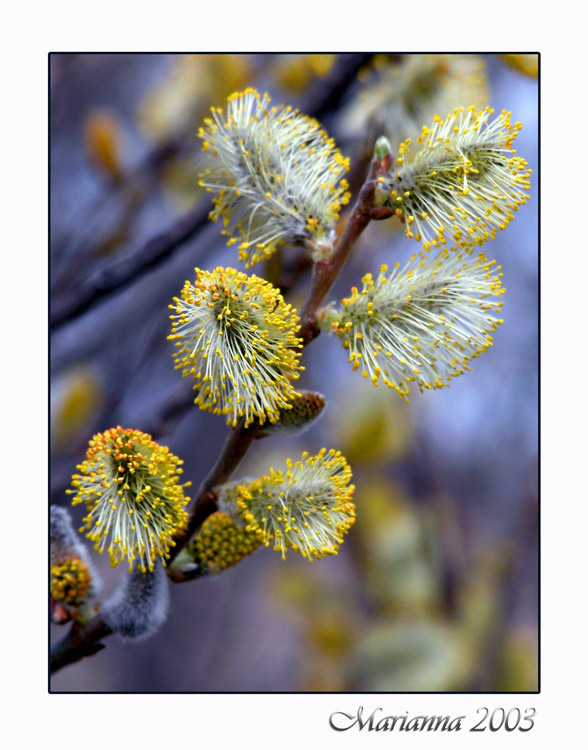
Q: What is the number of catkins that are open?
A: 6